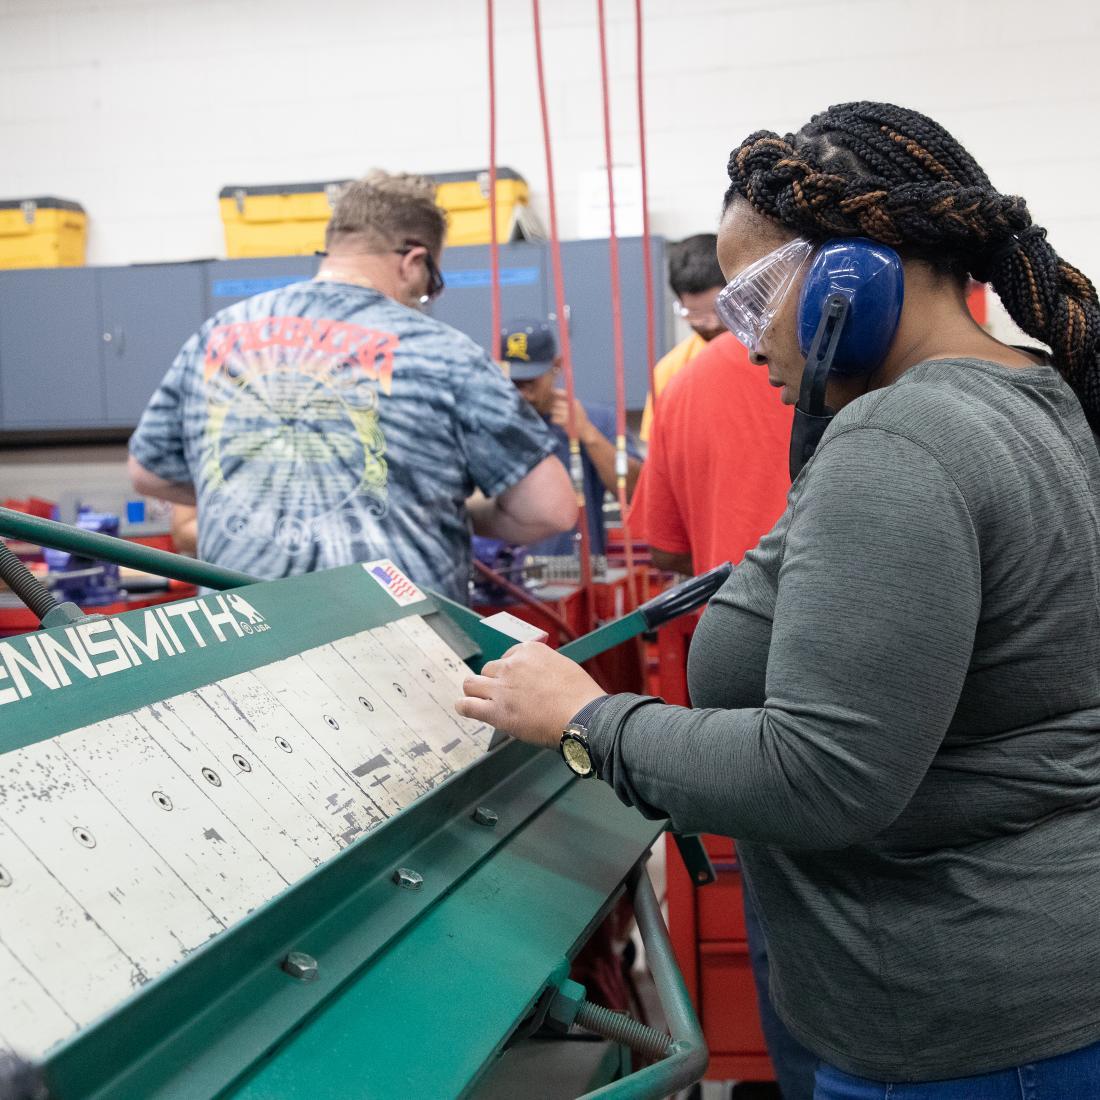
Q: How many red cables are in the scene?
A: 4